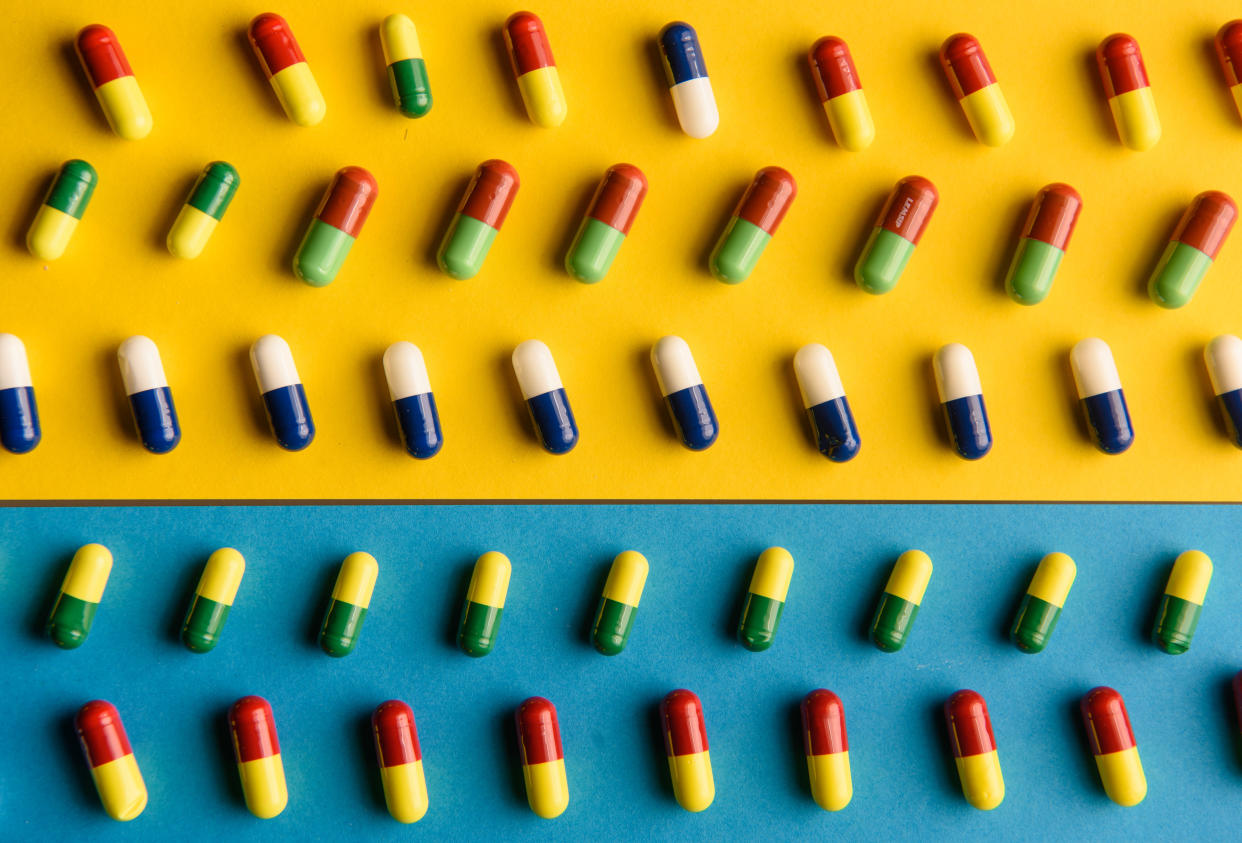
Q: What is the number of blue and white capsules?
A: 11